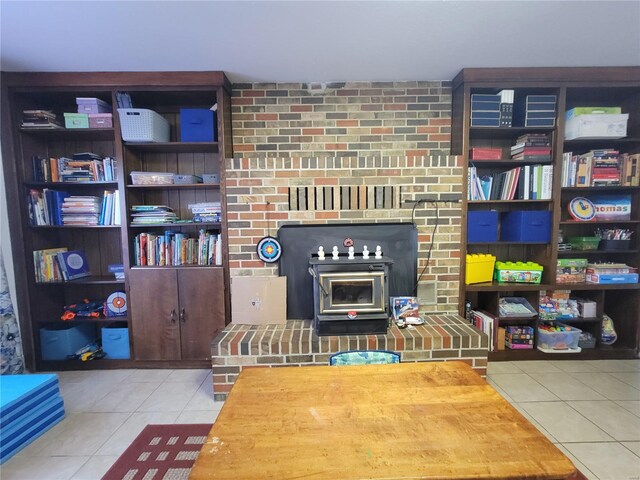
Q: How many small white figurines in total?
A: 5